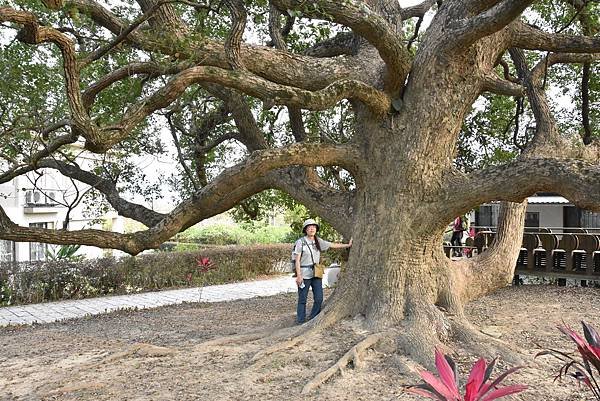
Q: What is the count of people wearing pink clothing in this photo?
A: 1